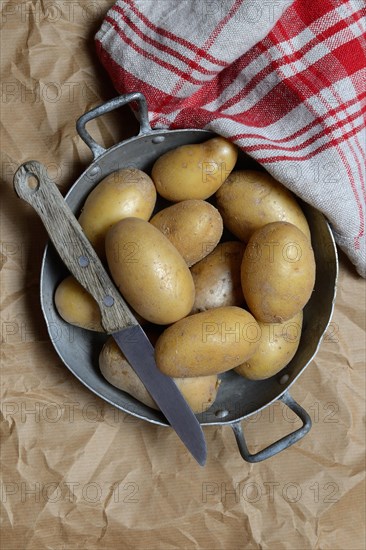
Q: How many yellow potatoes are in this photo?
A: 11